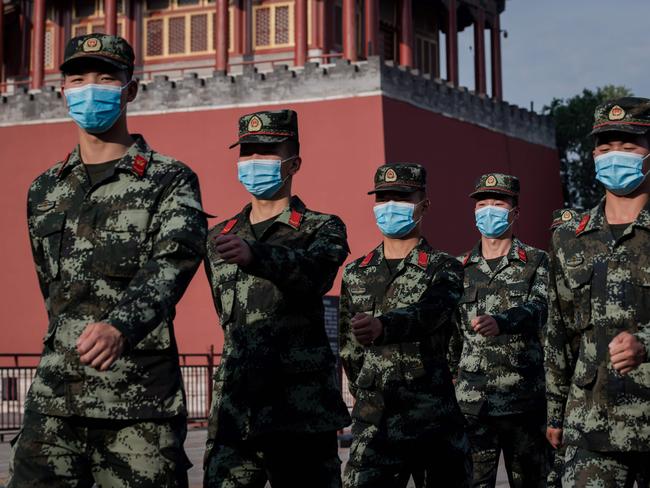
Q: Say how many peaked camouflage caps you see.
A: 6